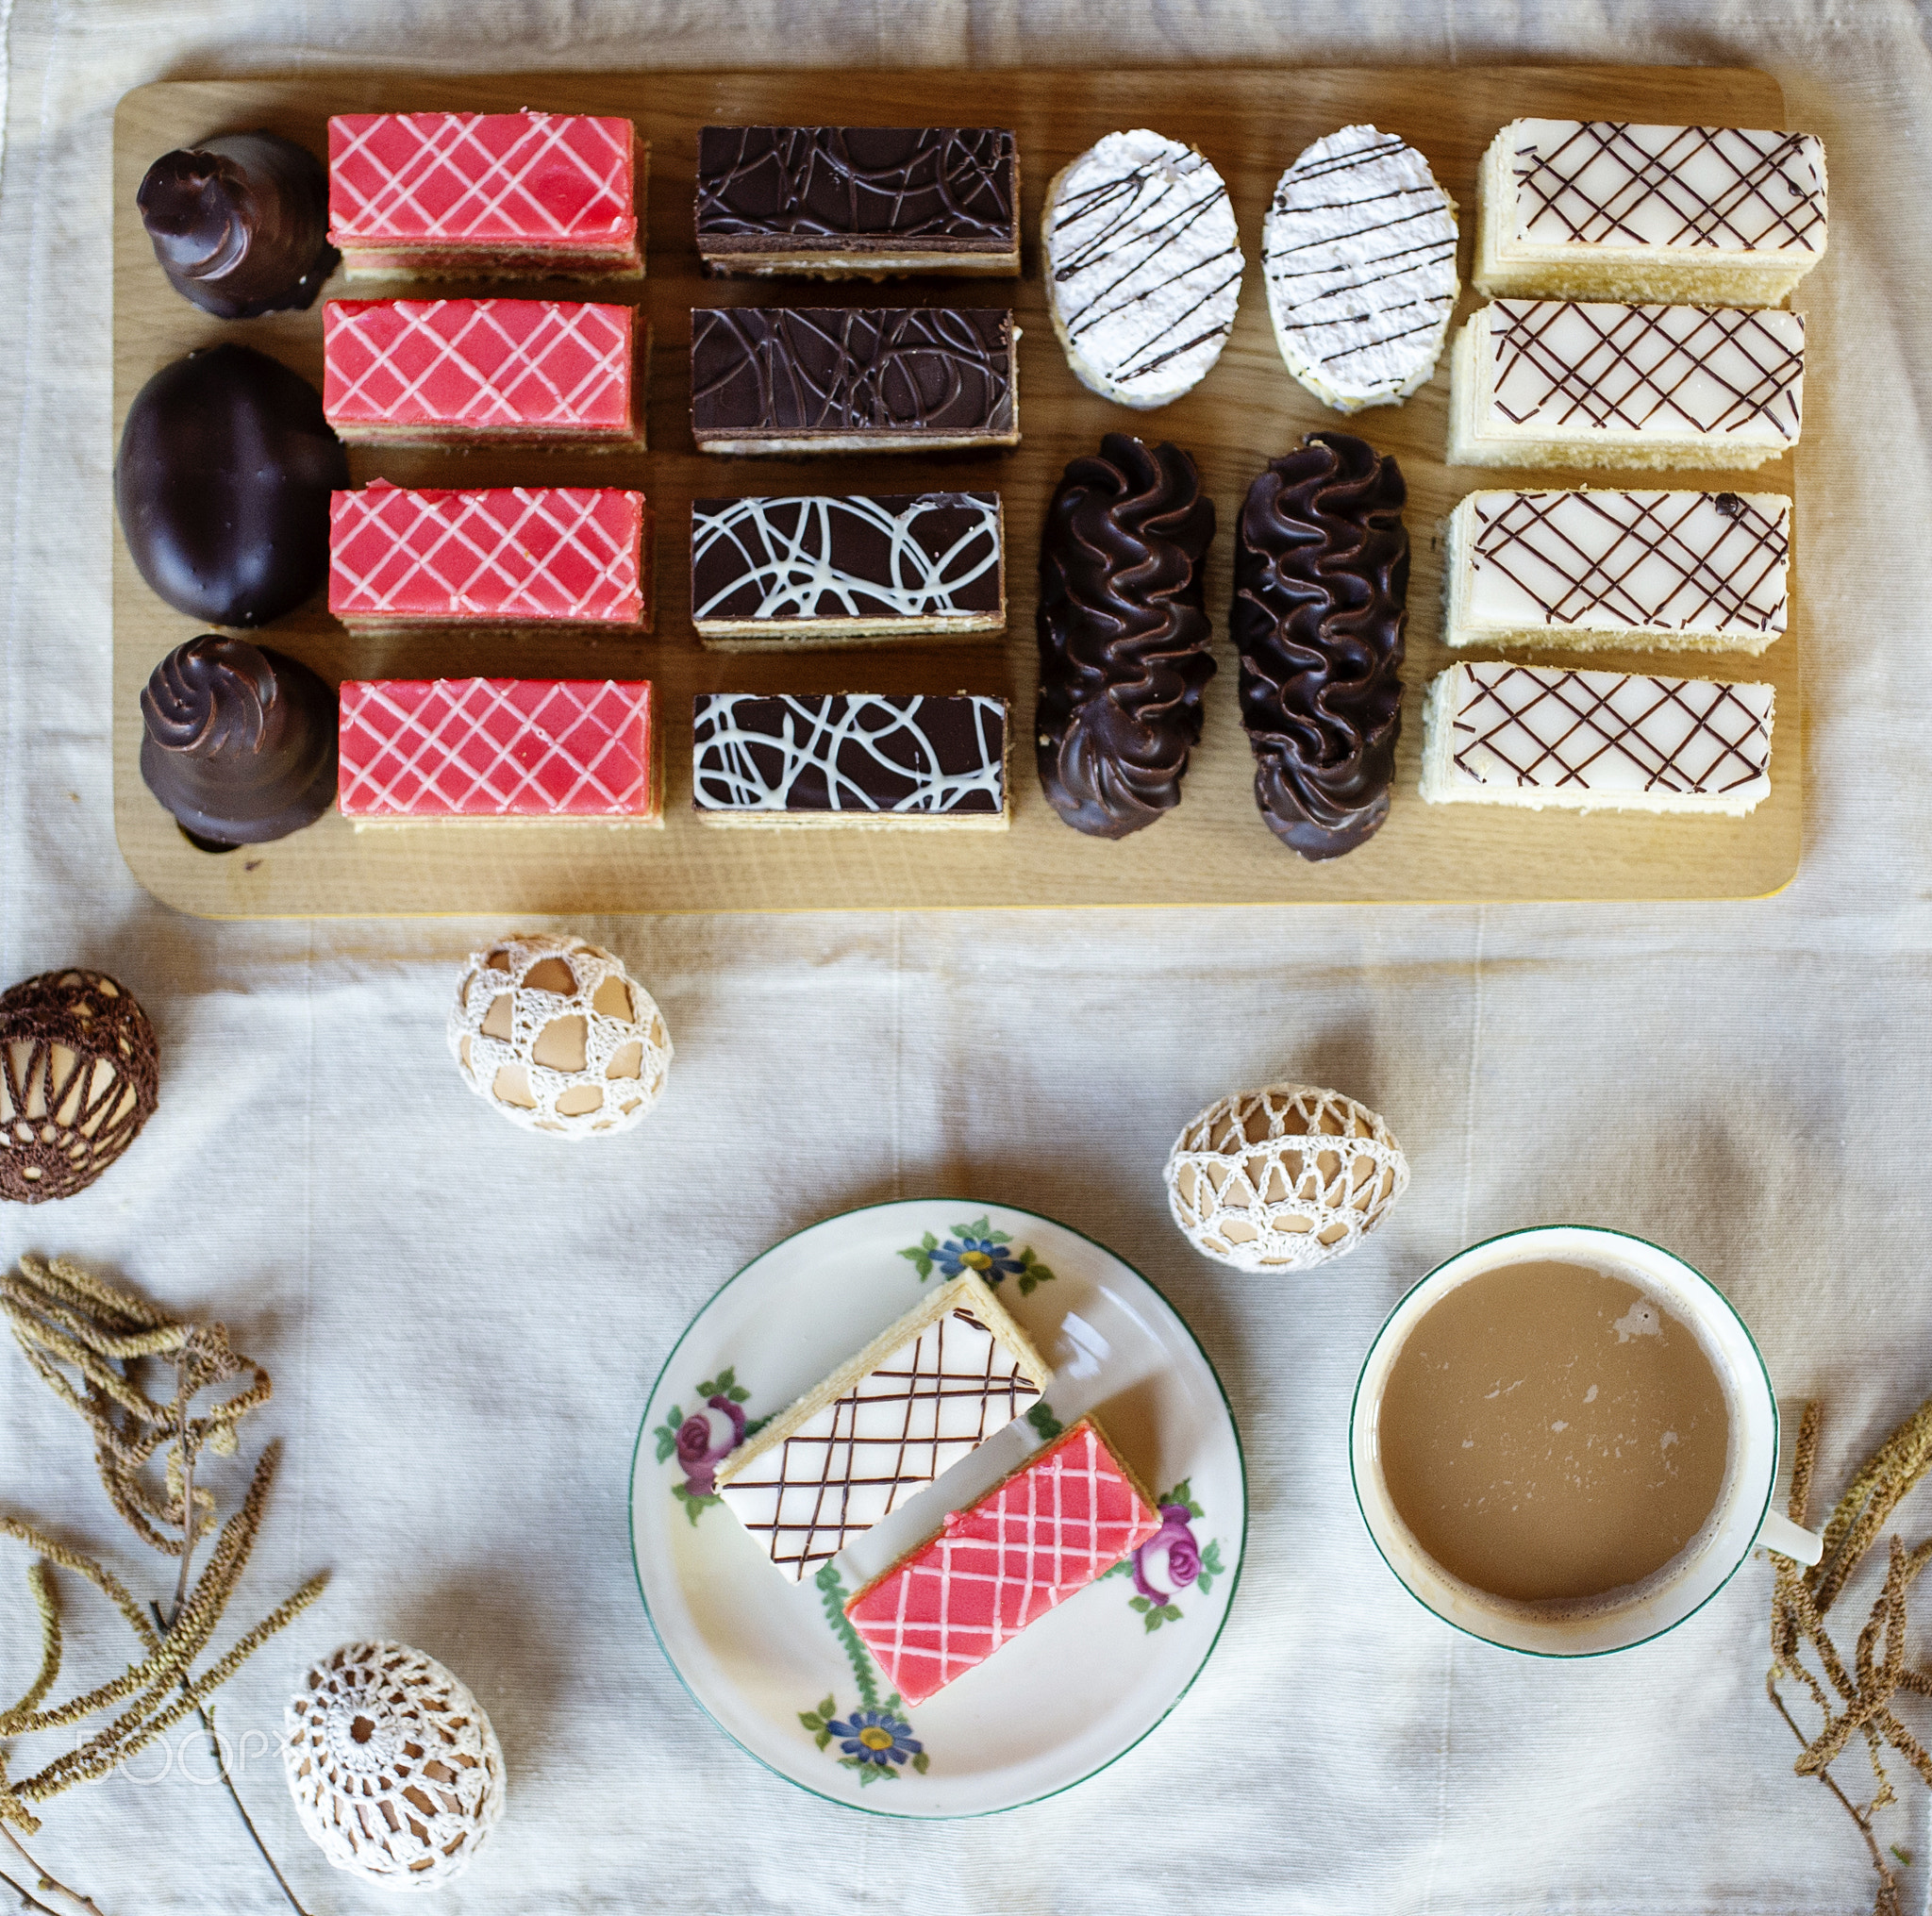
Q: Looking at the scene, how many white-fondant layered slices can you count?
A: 5